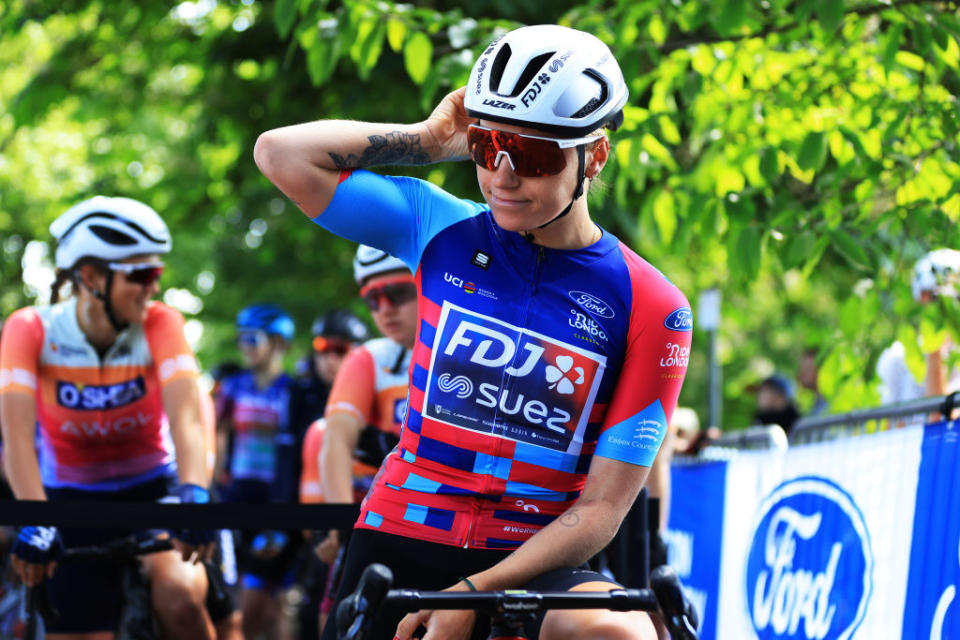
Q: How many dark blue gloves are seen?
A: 2